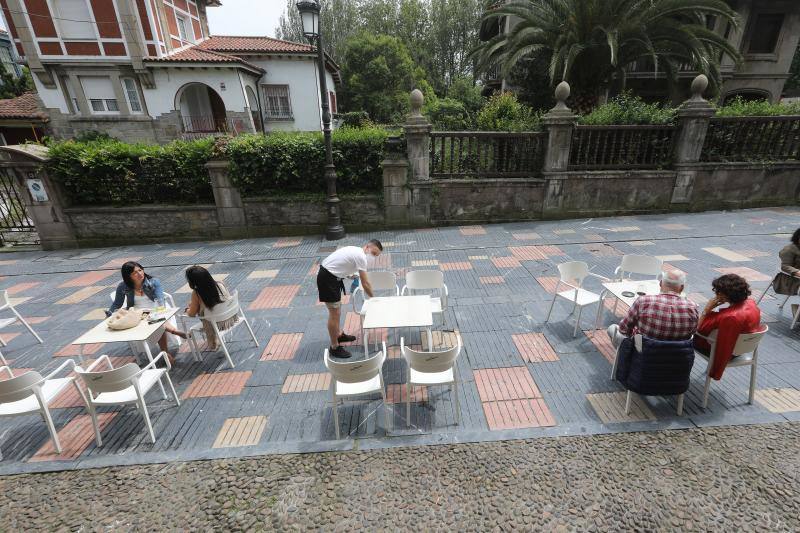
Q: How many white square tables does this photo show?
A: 3